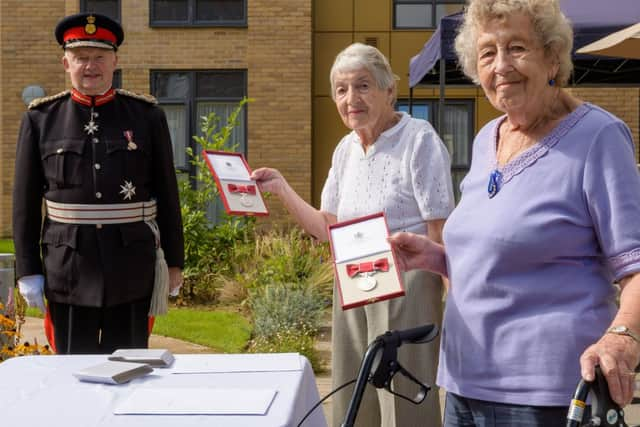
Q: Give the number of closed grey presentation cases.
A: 2